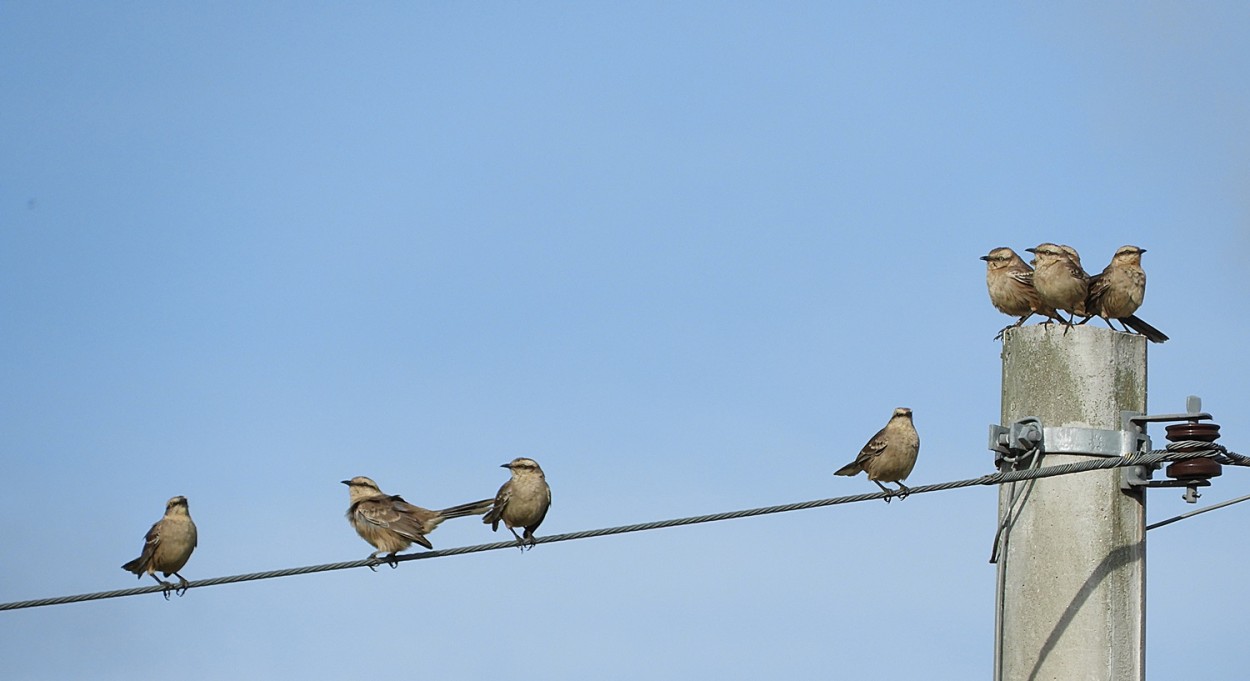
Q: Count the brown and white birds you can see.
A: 8